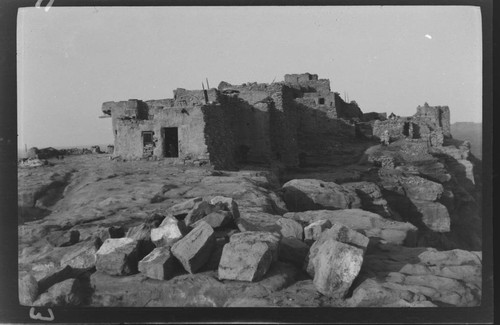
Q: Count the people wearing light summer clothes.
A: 0